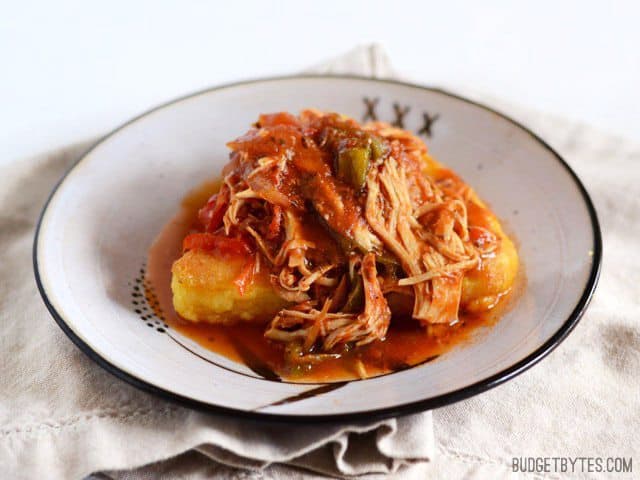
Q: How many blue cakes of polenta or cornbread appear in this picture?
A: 0